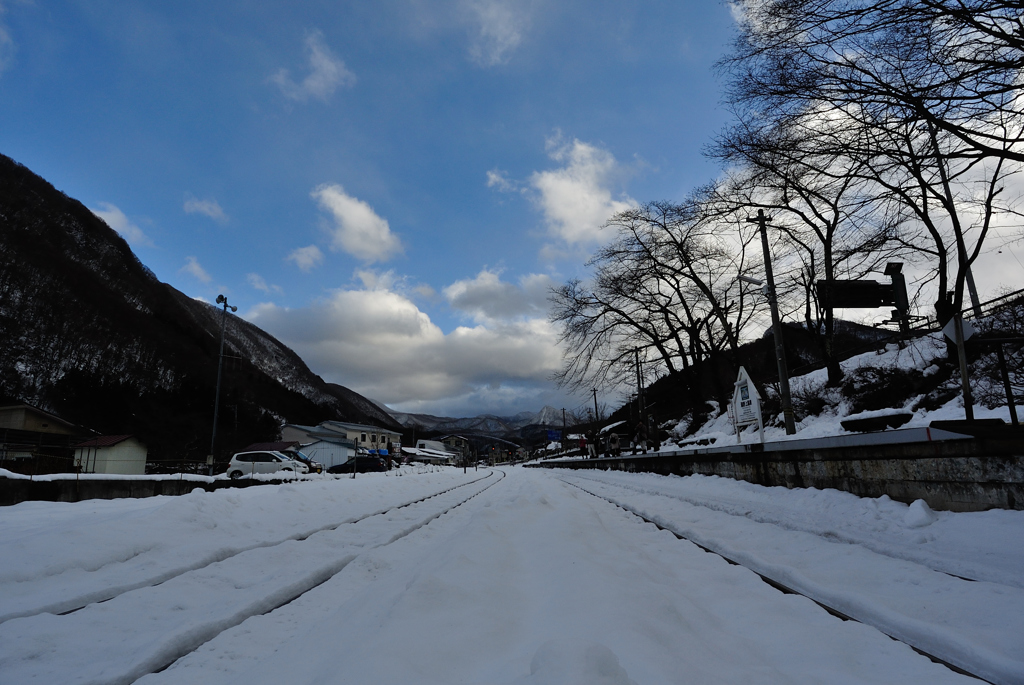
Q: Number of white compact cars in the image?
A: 1